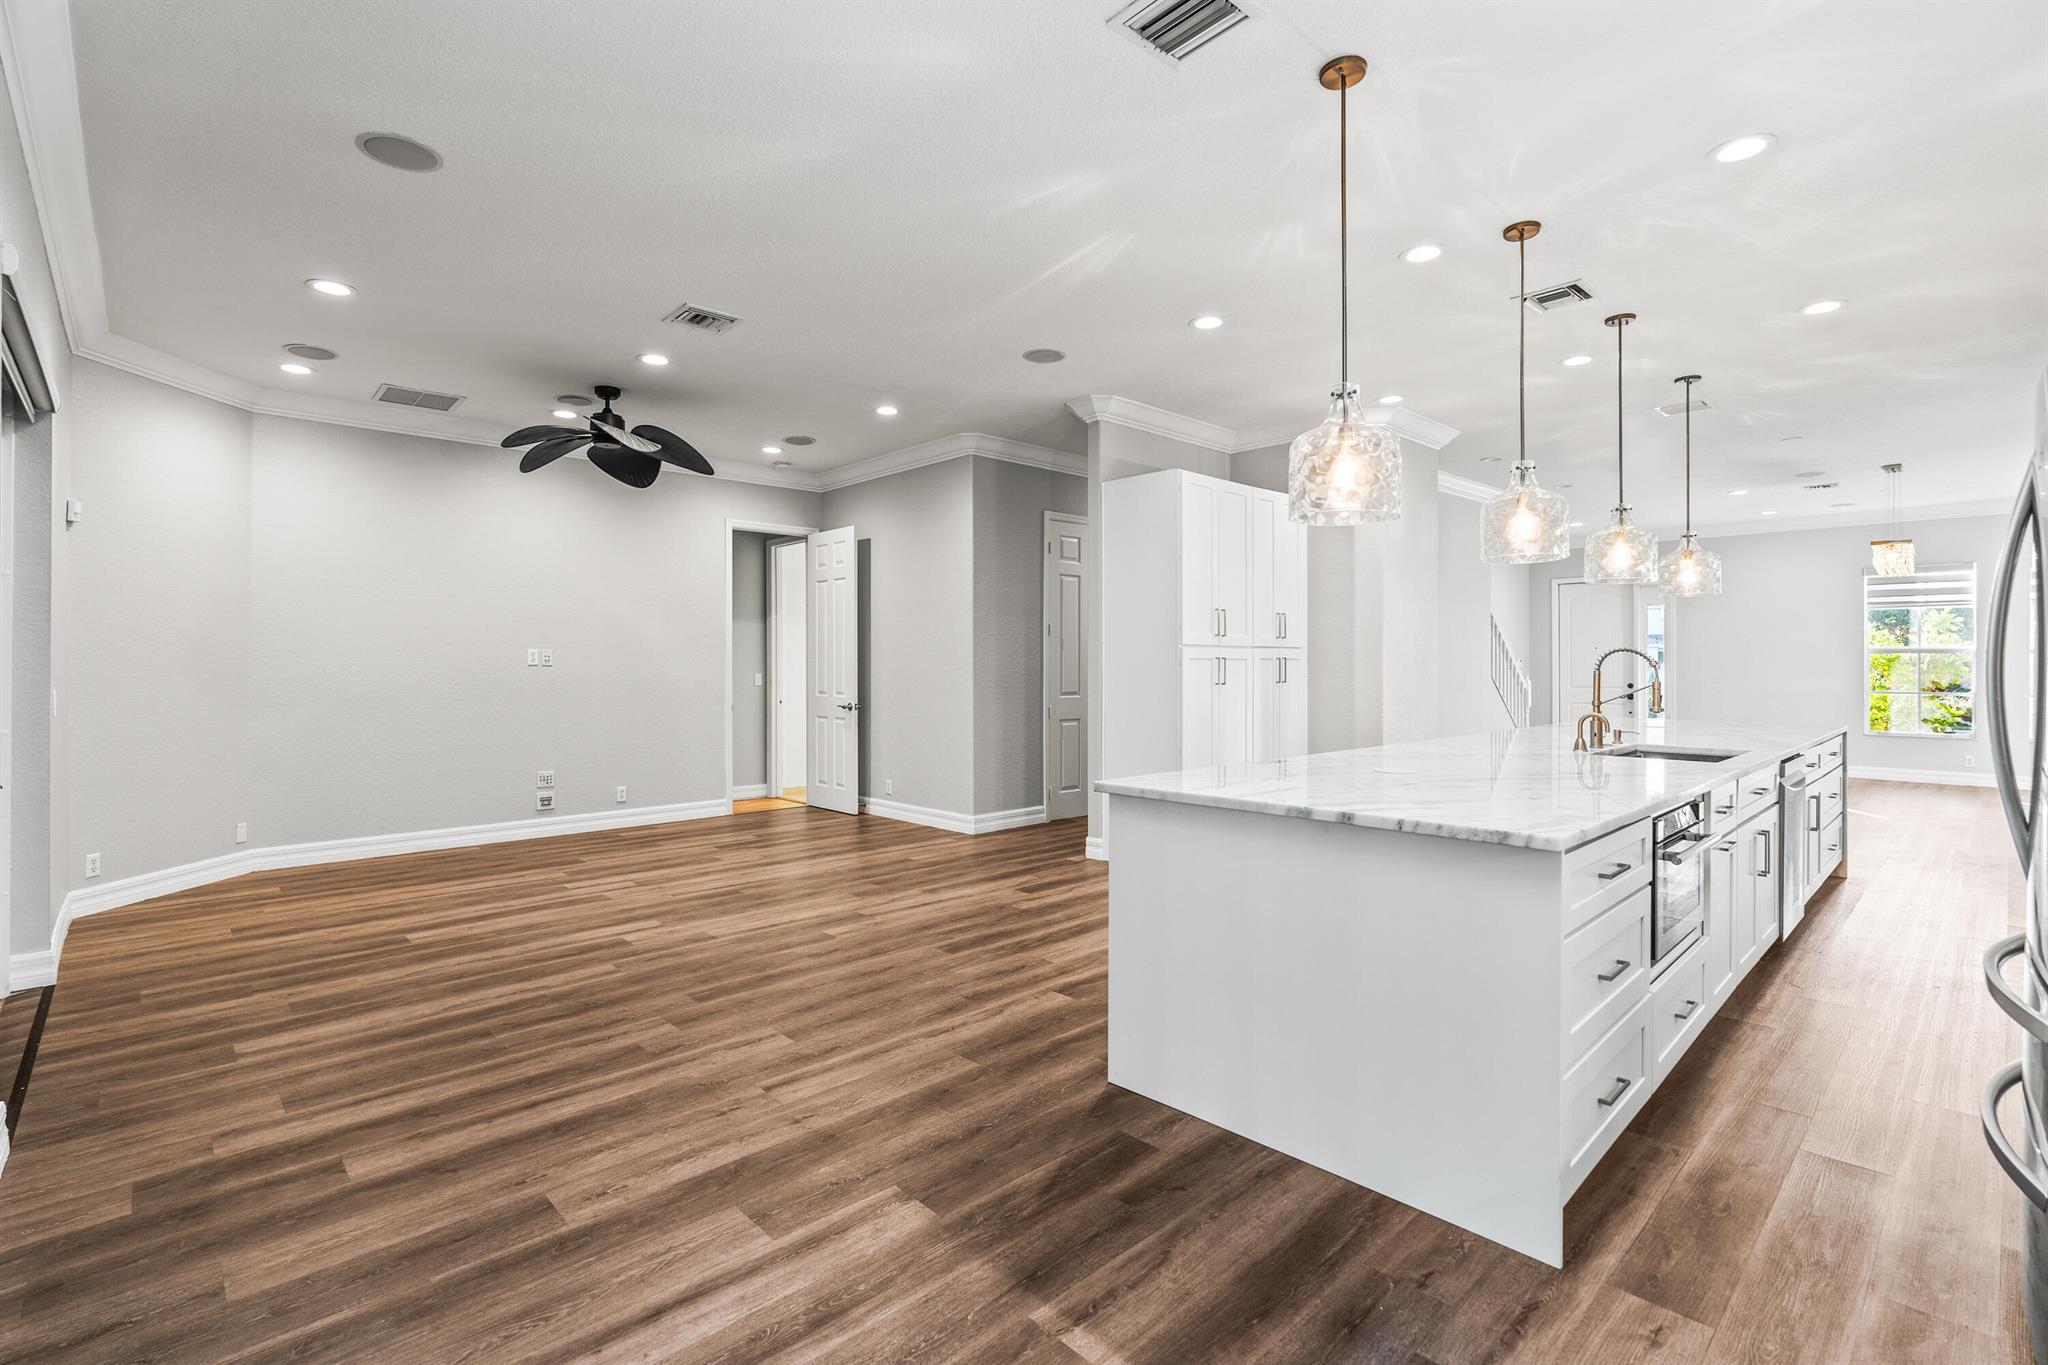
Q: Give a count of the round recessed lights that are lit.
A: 15